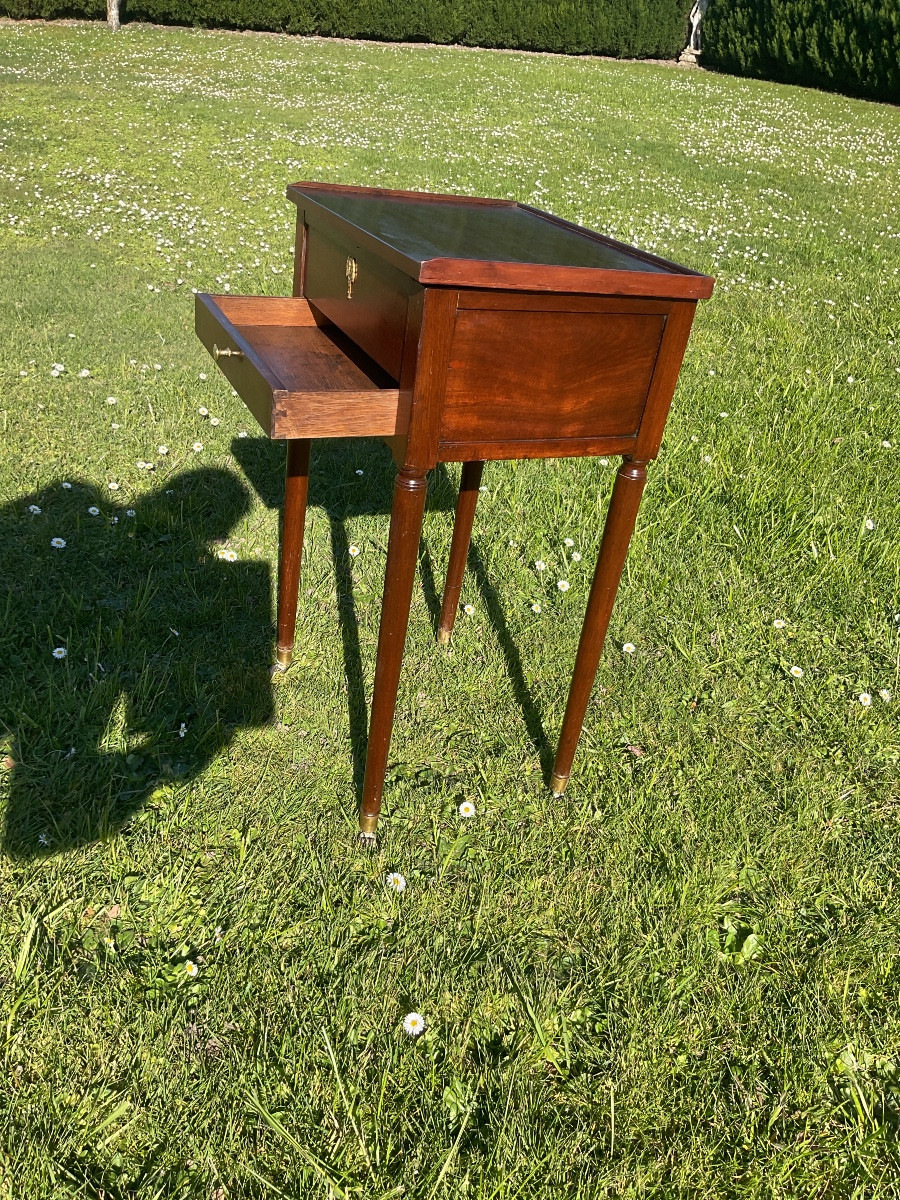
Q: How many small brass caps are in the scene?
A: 4